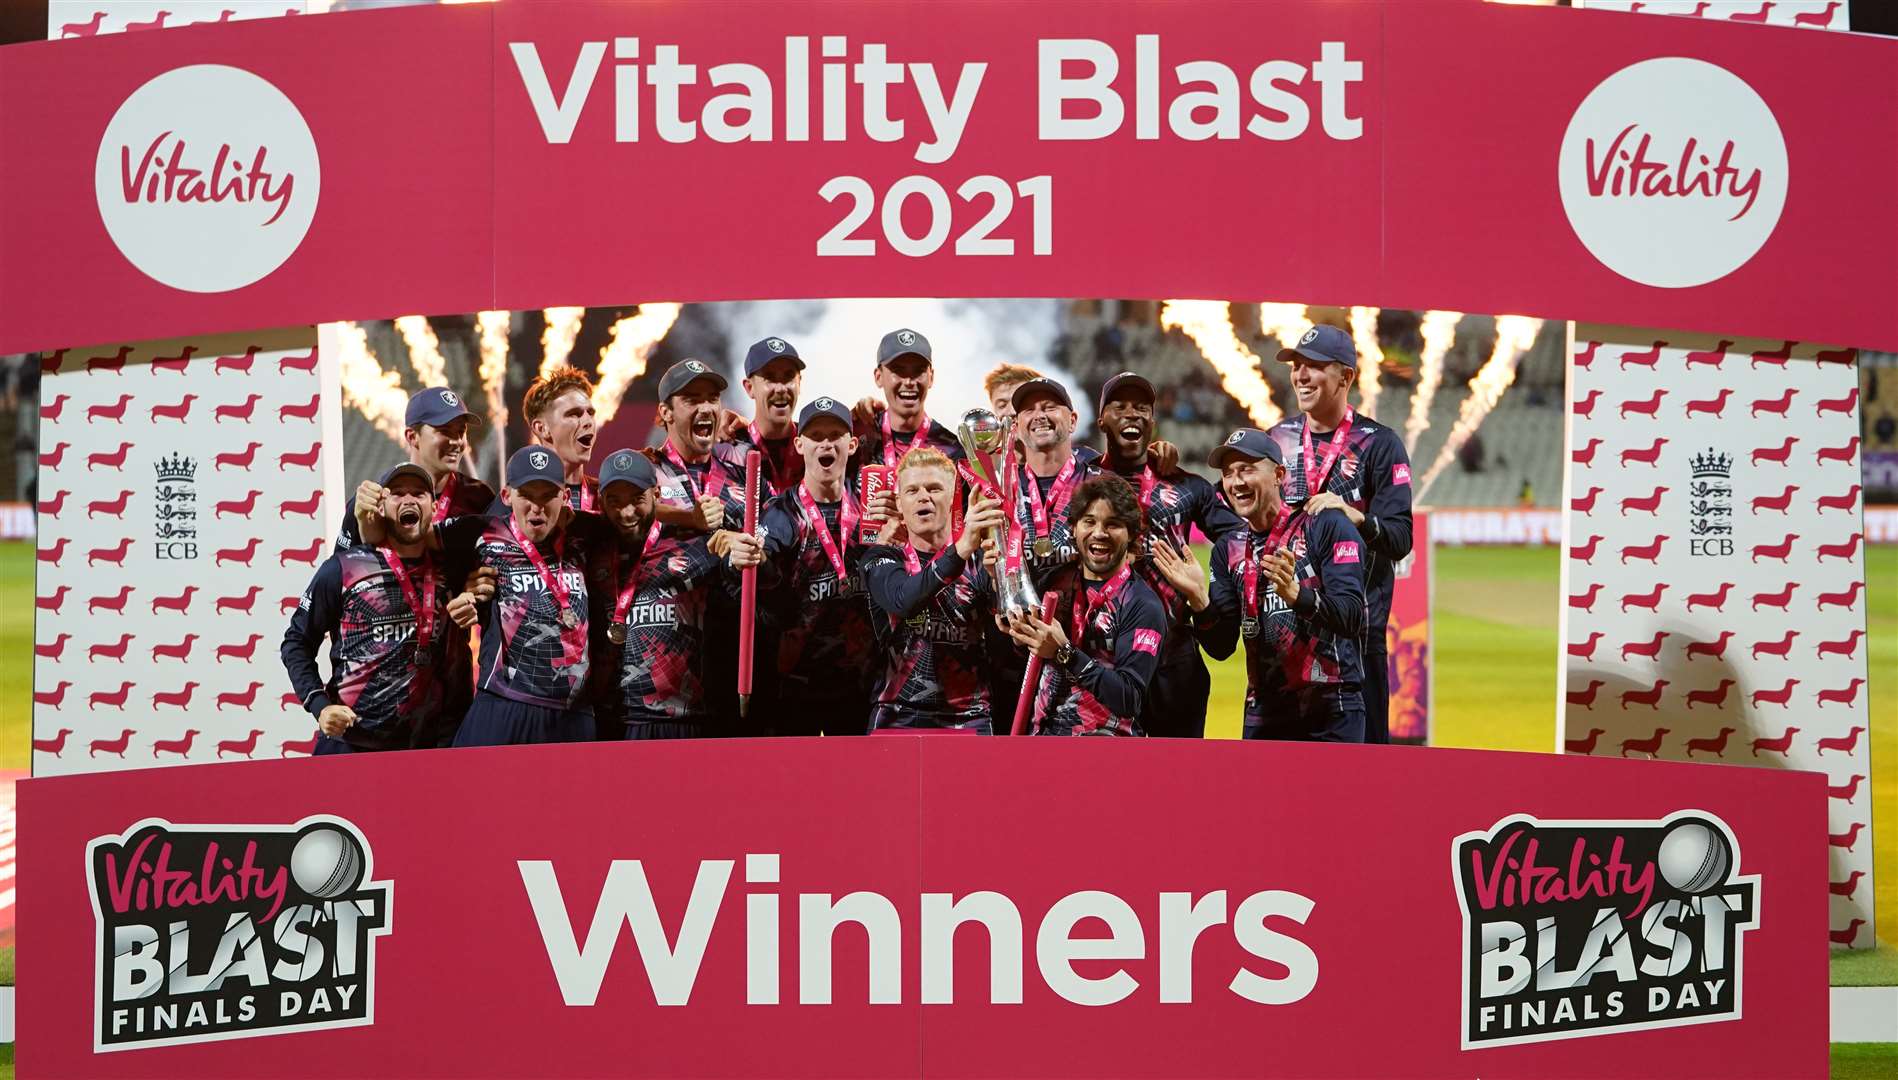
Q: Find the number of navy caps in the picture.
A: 12